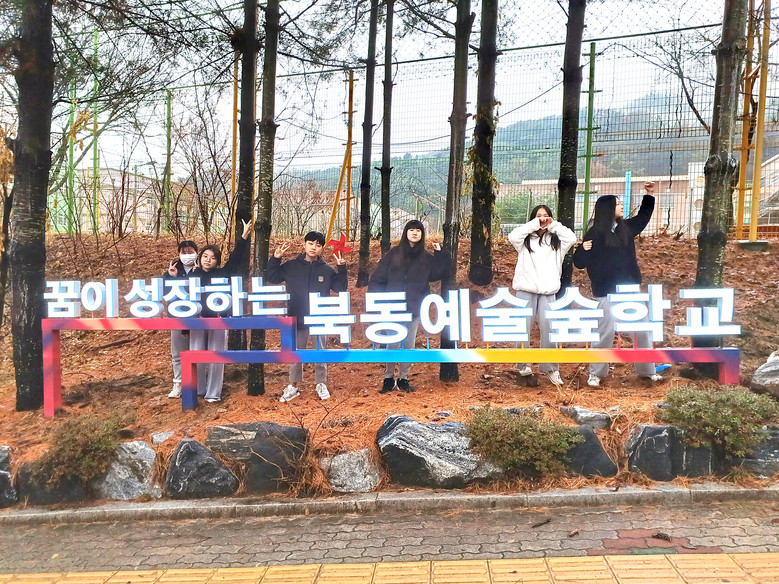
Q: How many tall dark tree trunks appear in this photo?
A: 9